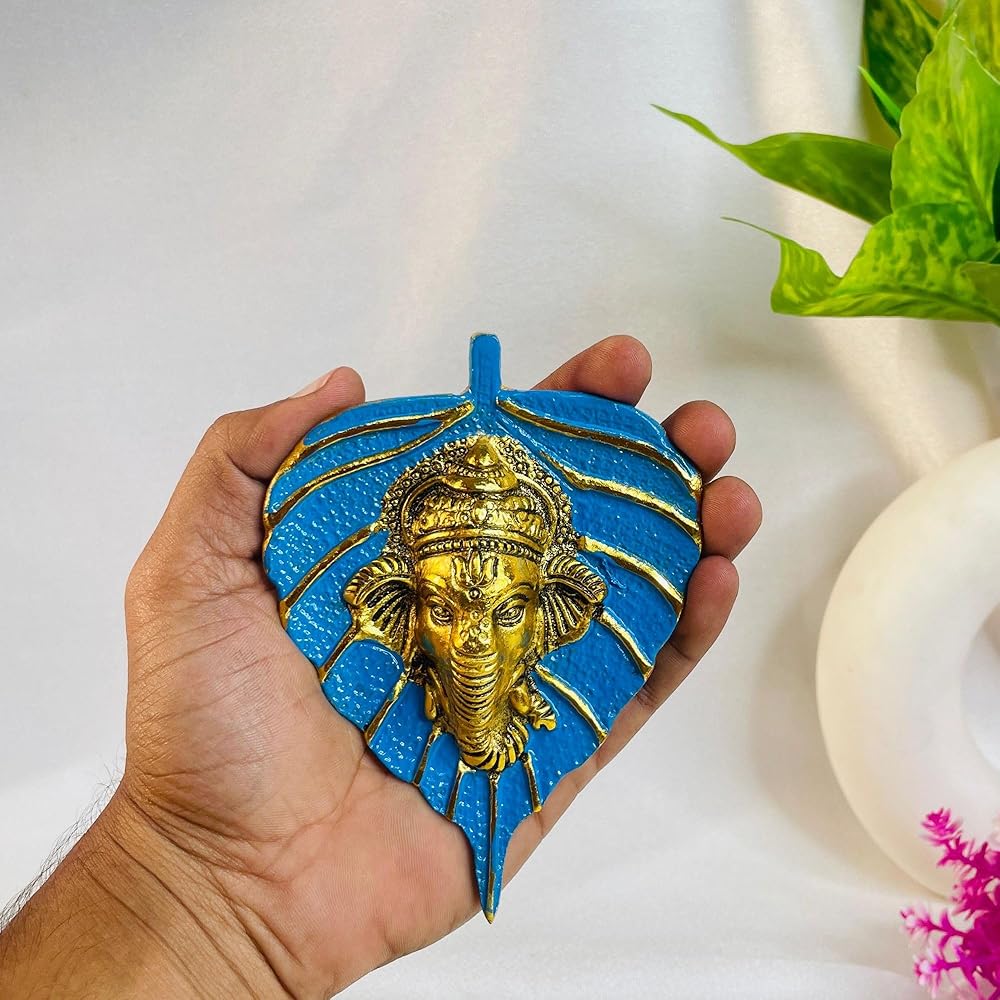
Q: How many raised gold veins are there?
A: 14